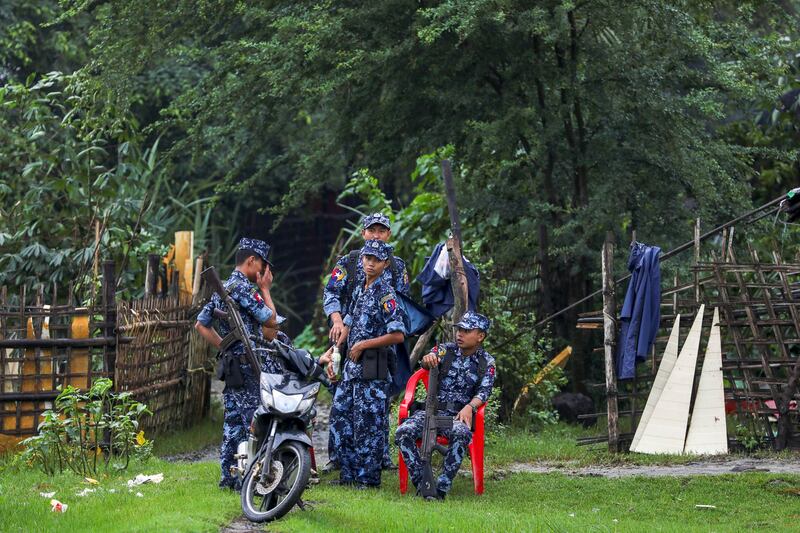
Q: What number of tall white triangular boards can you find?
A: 3